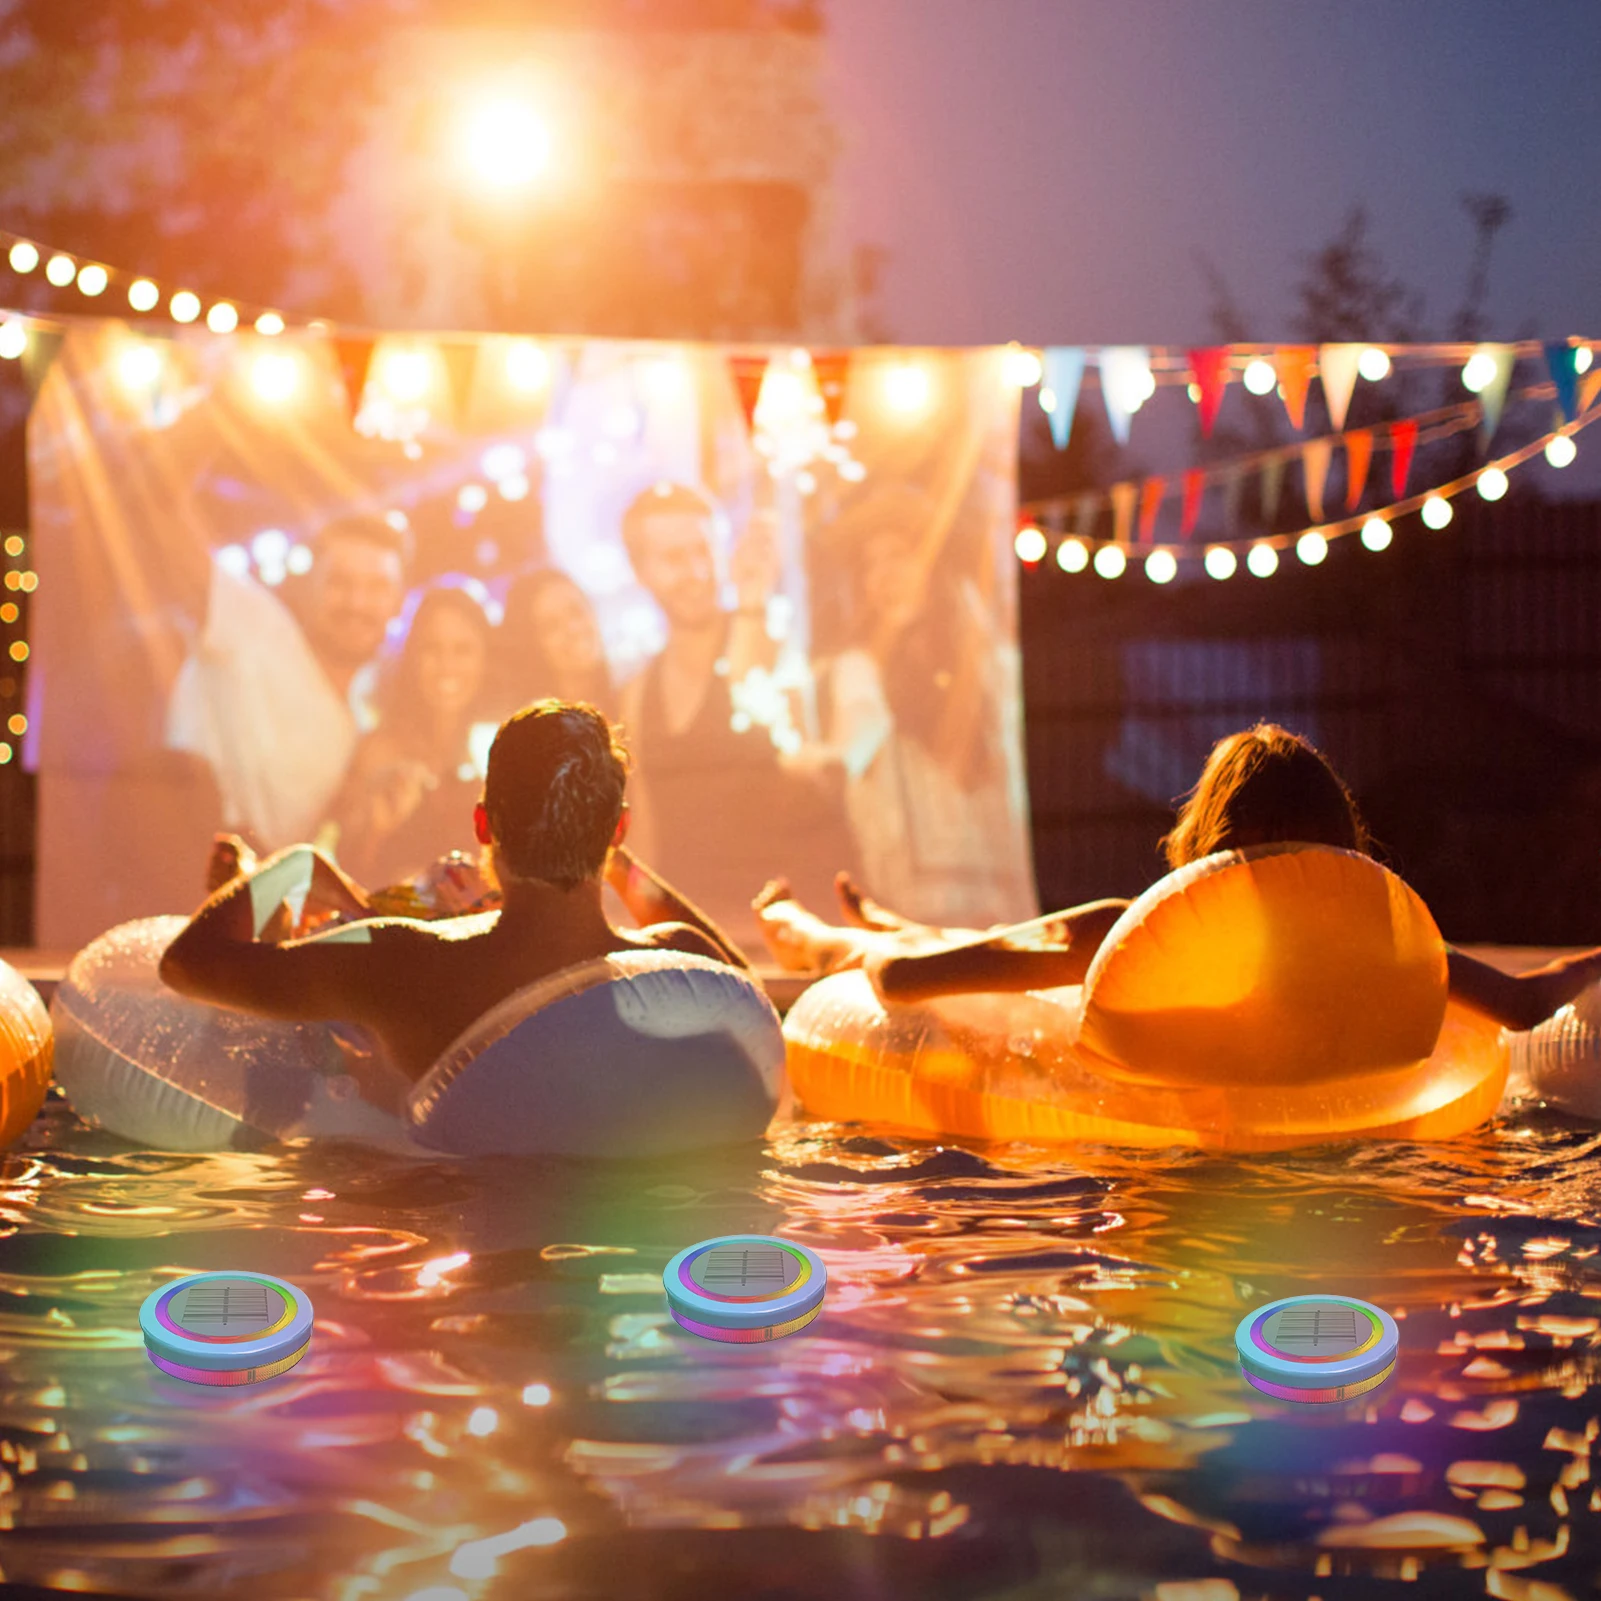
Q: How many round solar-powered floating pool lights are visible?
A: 3